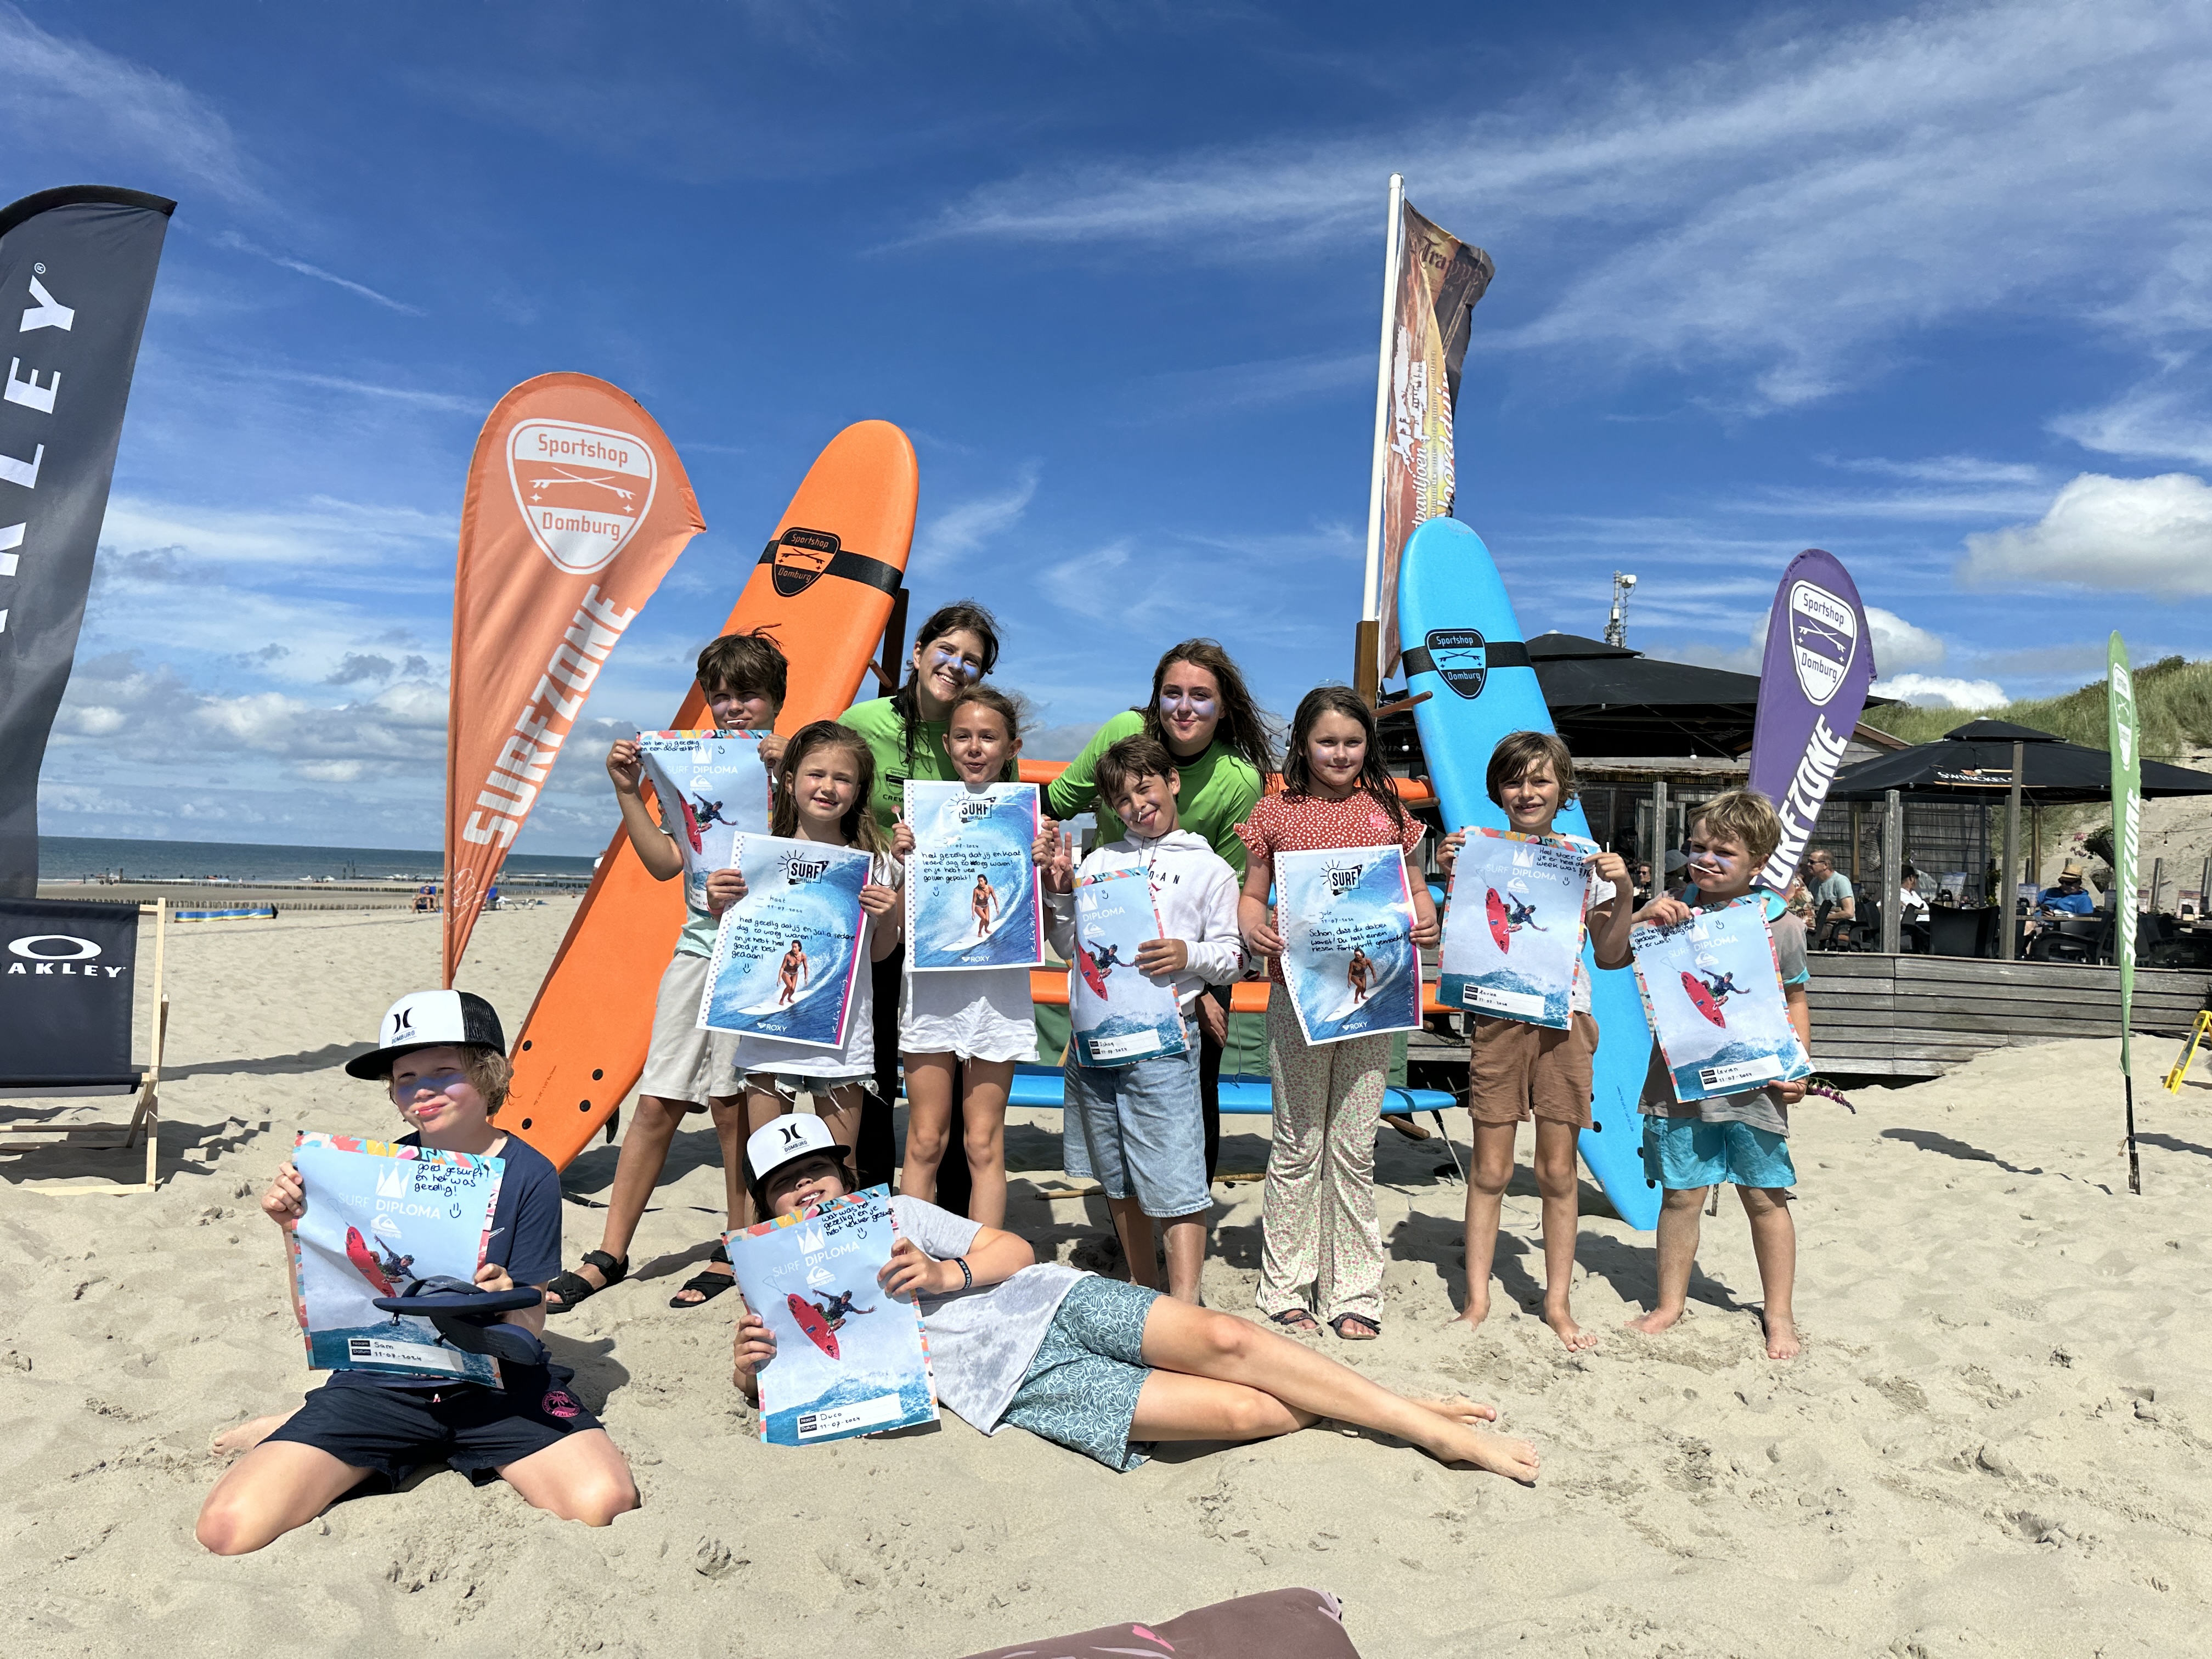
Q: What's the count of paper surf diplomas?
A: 9